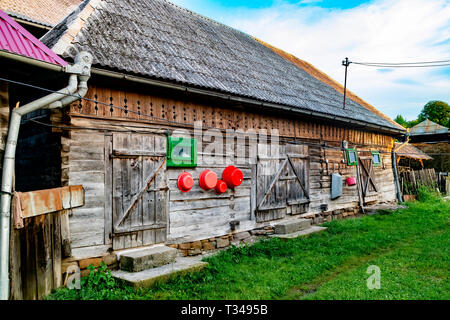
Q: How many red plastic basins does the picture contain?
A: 4